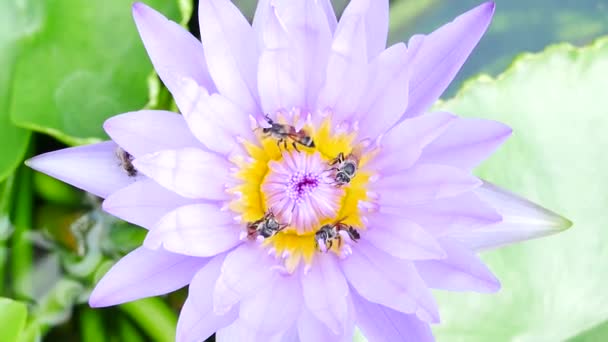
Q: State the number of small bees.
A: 5